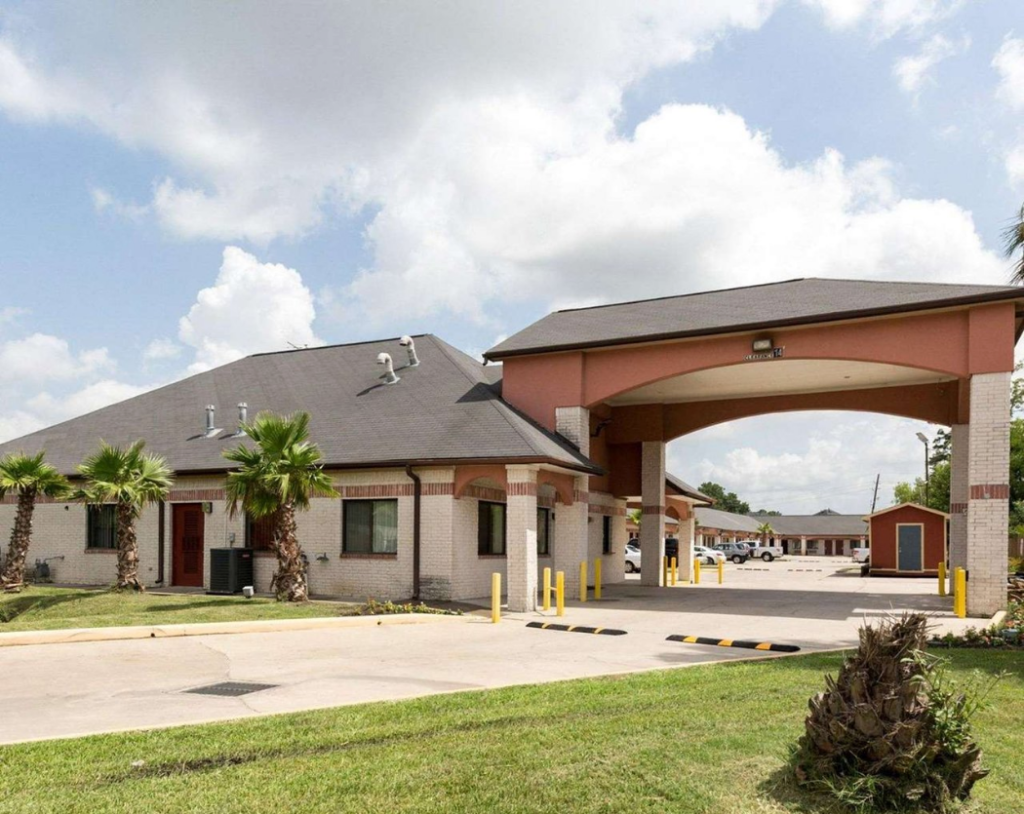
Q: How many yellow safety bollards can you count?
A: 12